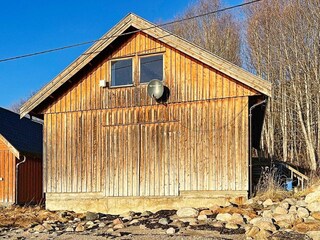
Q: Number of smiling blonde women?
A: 0